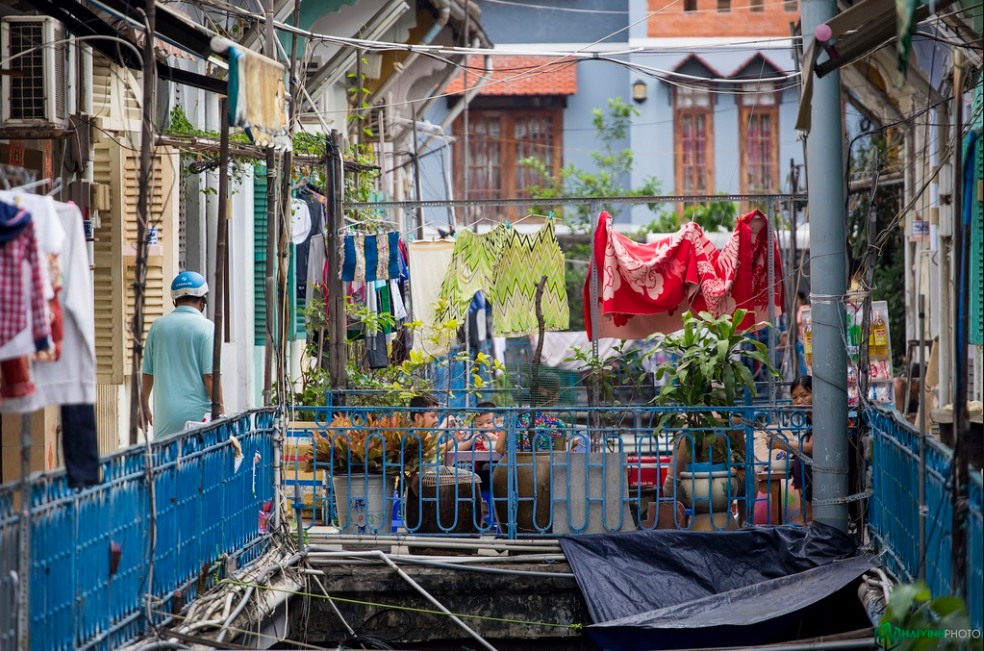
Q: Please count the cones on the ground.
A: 0